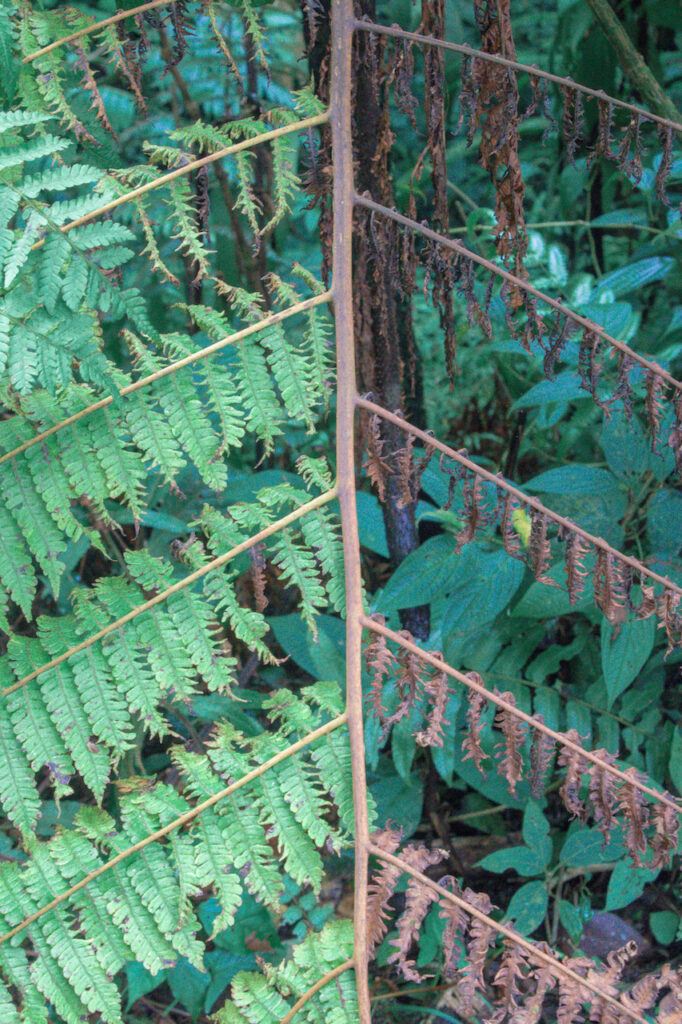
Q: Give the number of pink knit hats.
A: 0